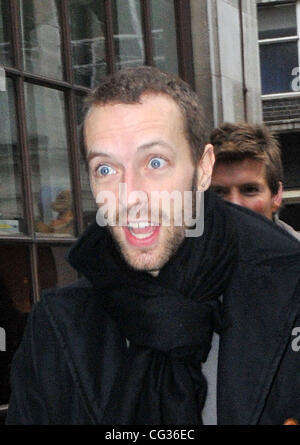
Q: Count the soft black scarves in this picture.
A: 1